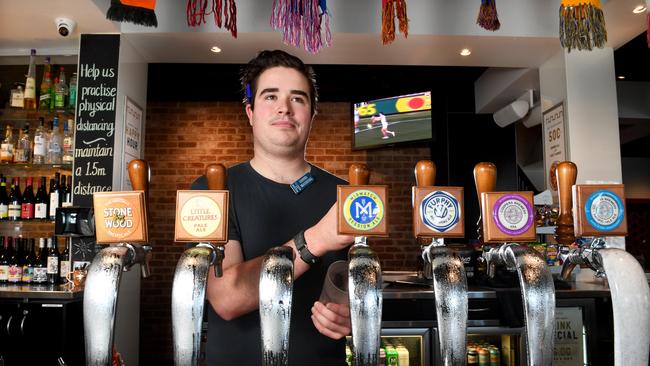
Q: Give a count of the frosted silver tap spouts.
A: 7